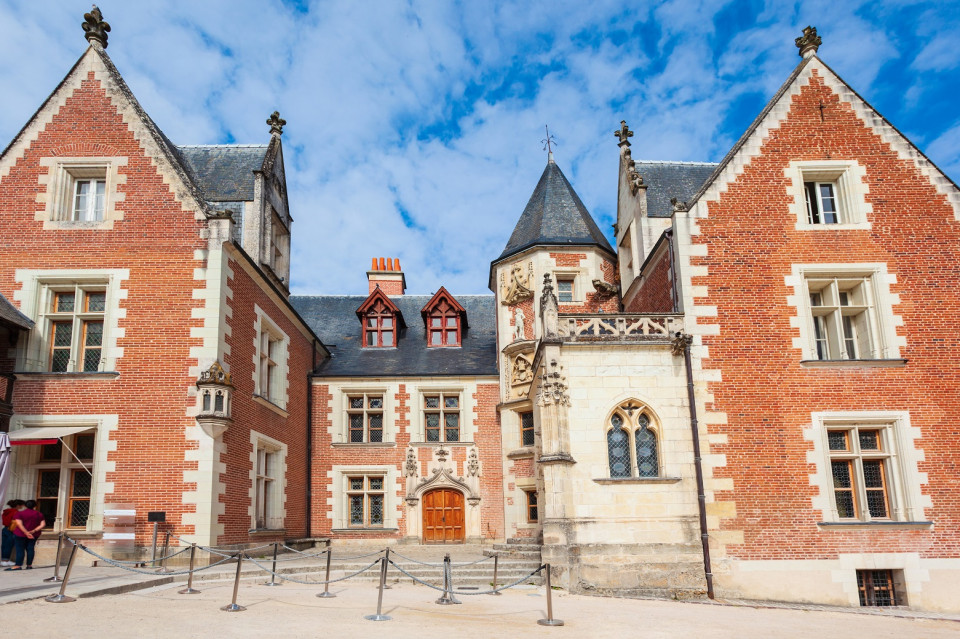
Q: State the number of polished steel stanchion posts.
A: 12